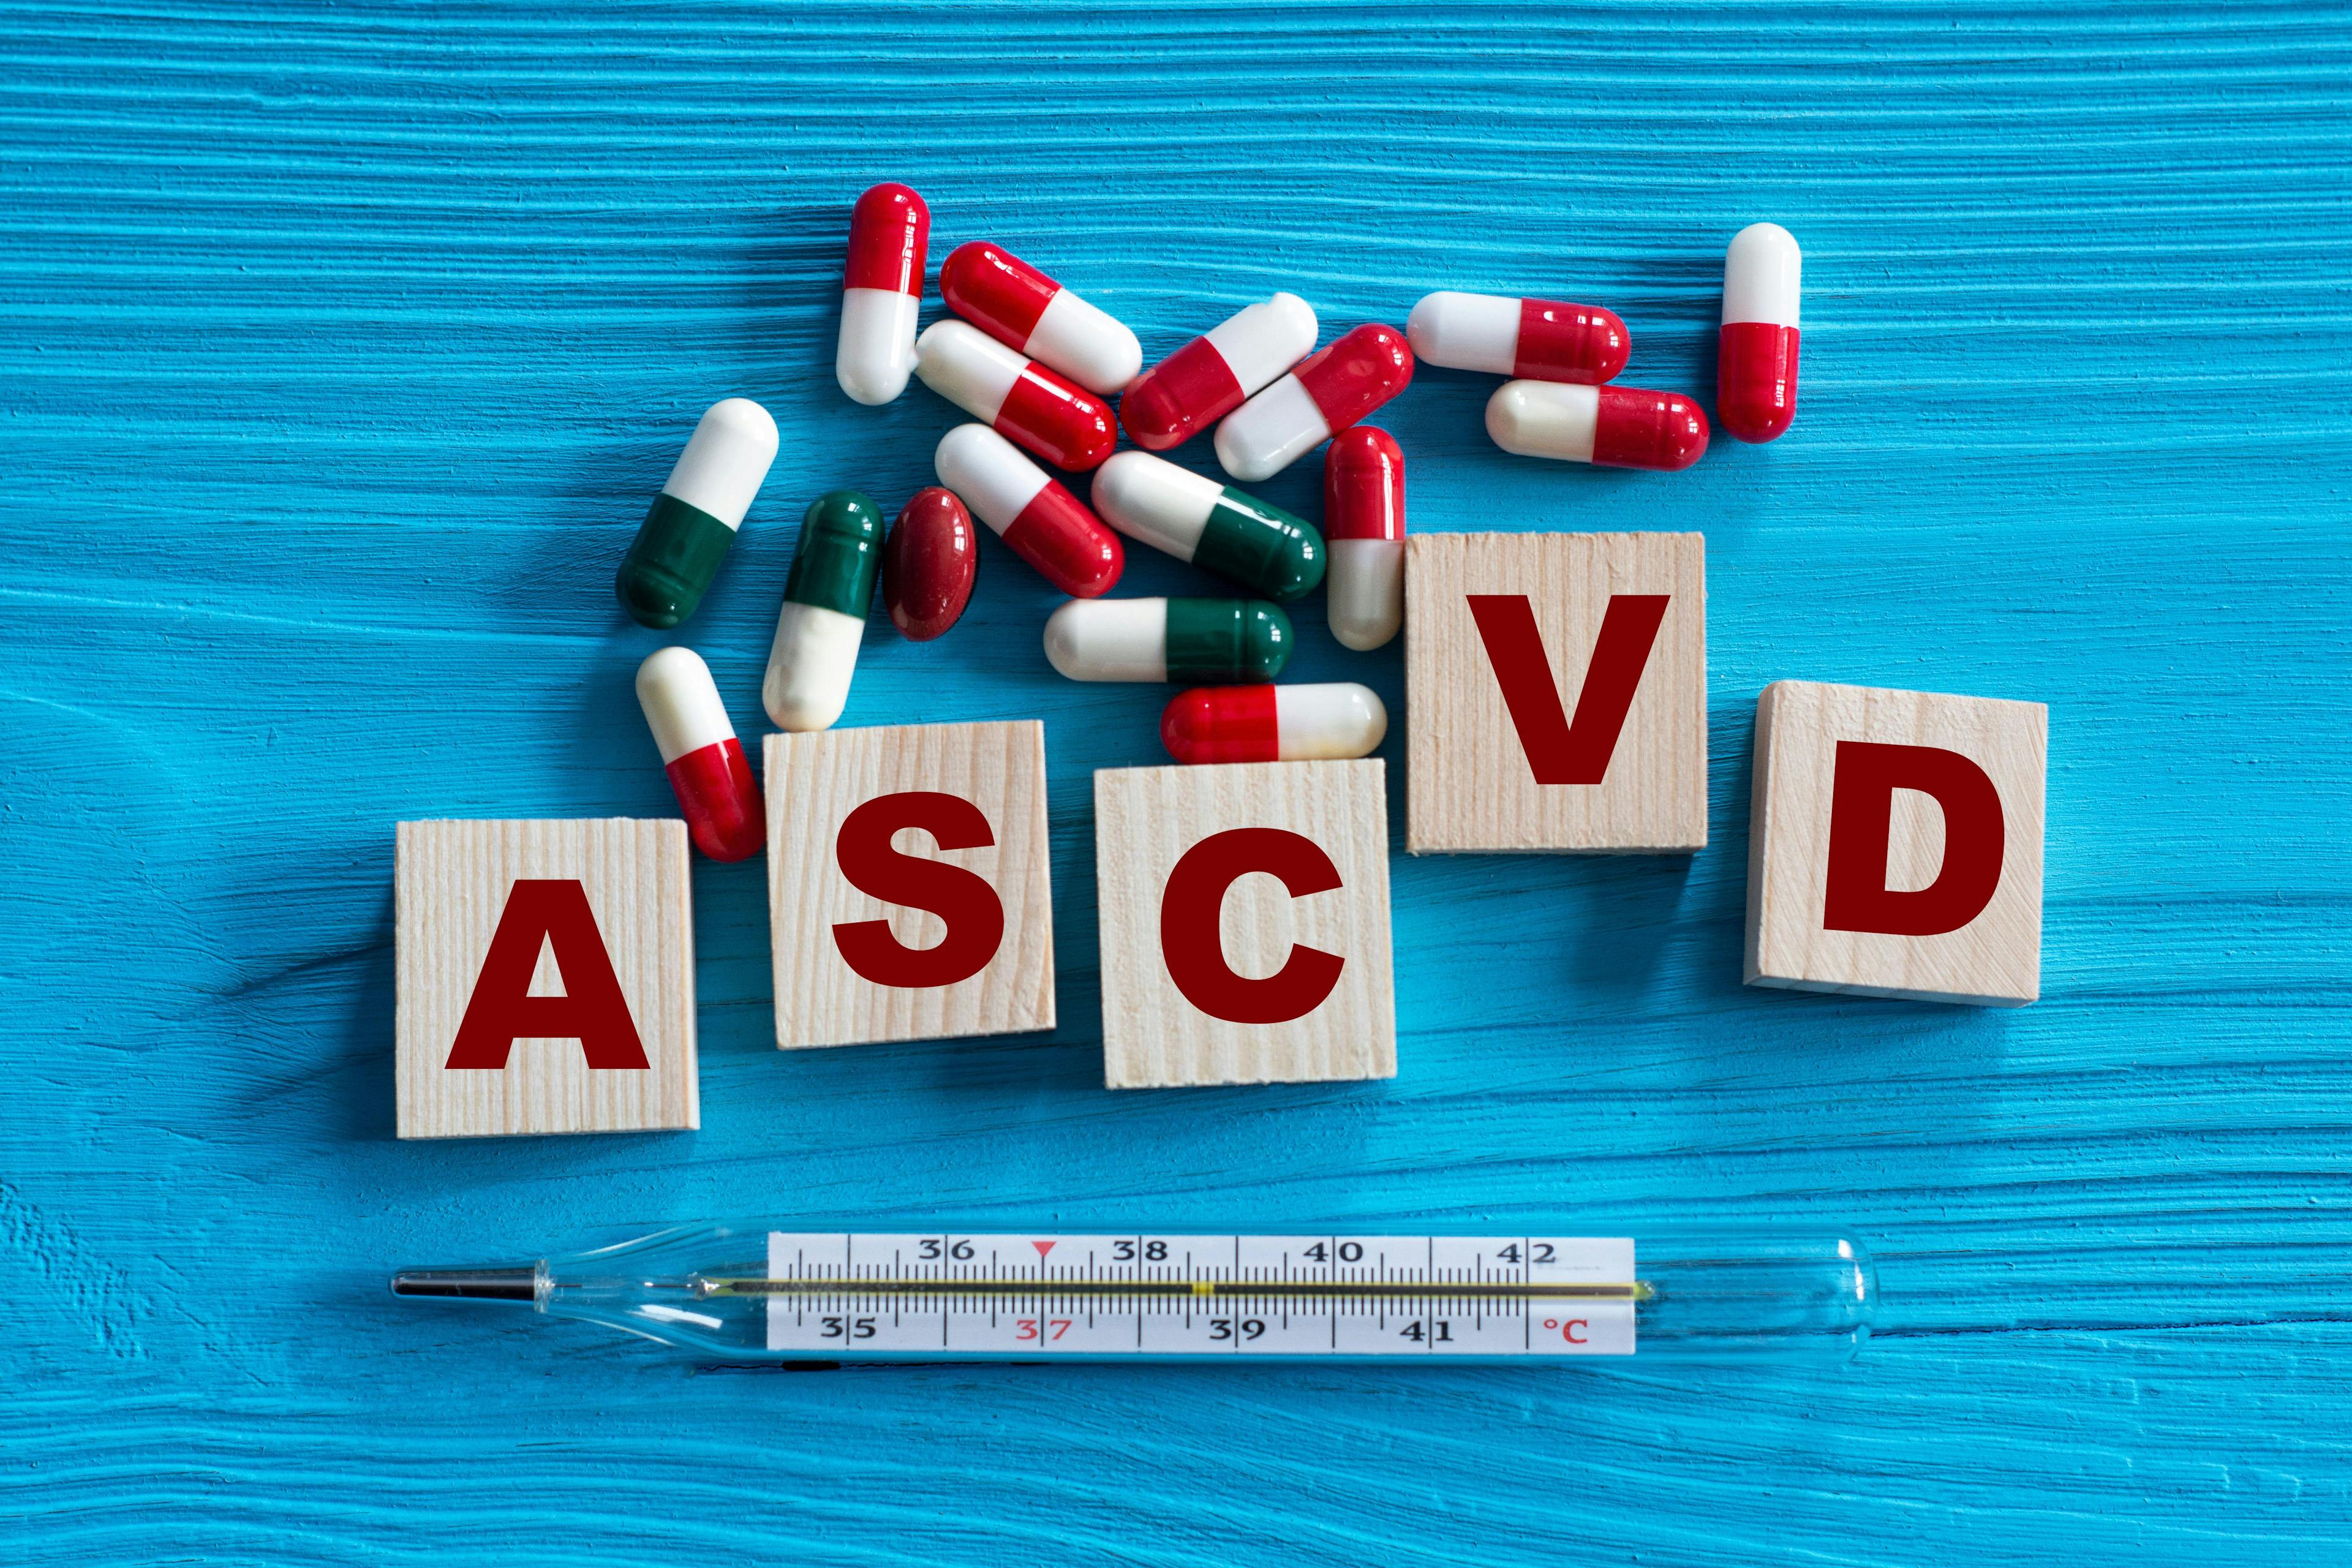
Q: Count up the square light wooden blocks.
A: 5